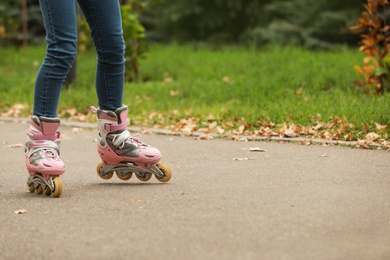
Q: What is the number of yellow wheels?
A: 8